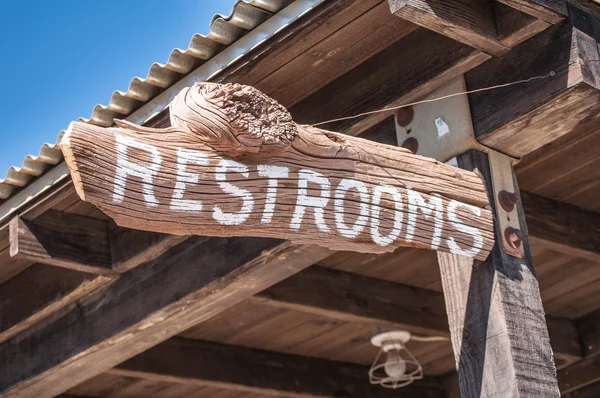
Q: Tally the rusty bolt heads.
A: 4